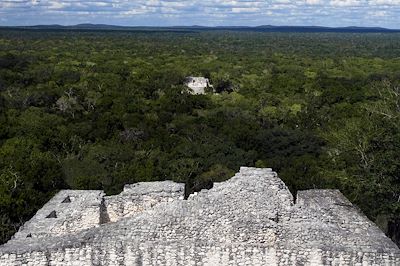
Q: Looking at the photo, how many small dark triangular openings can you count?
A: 3